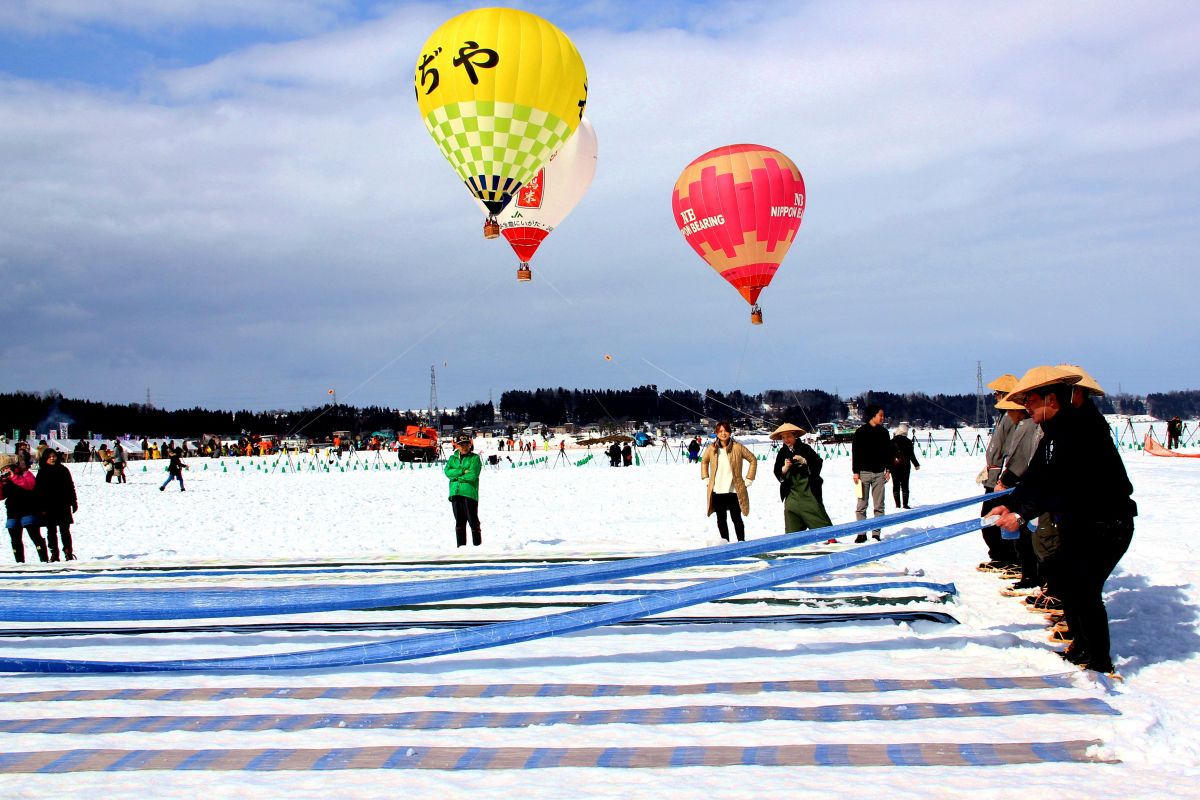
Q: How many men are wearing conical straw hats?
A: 5